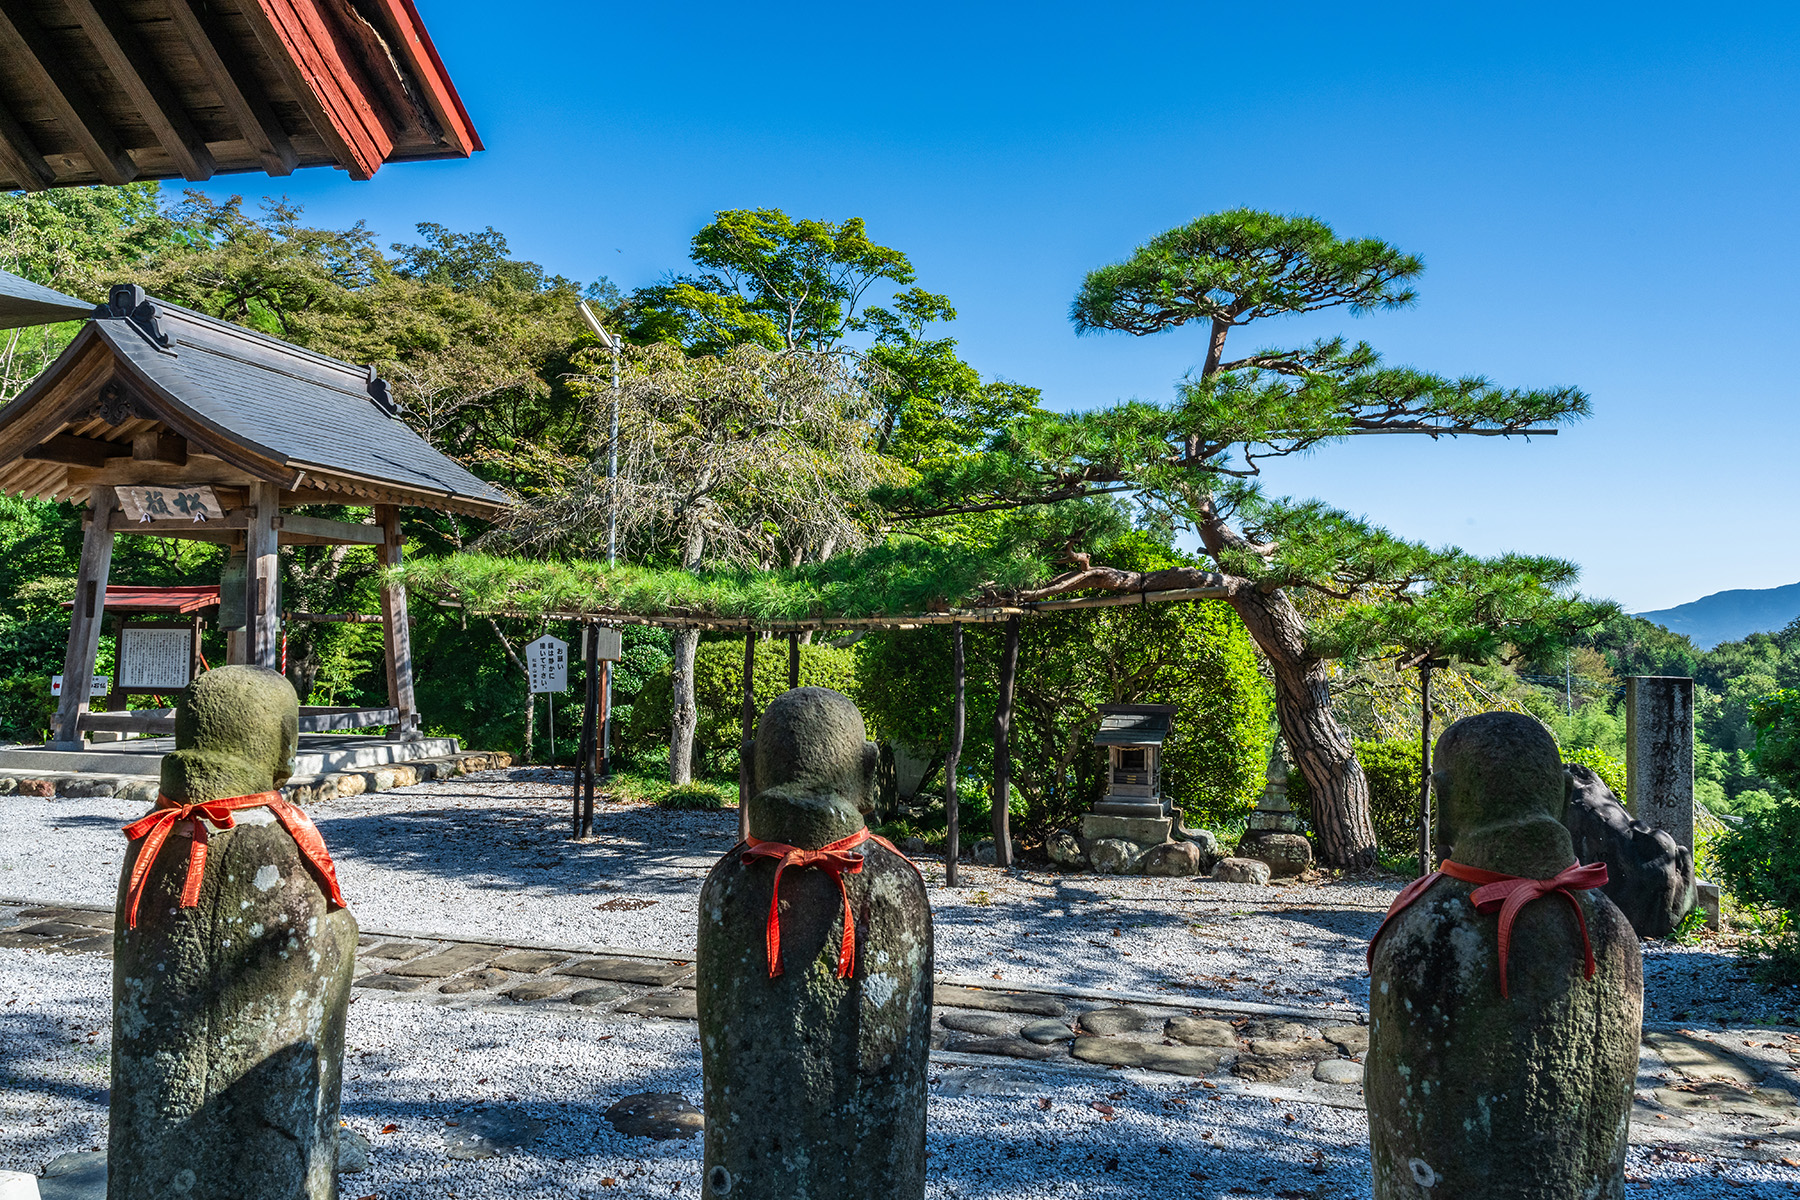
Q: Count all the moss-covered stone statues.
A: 3